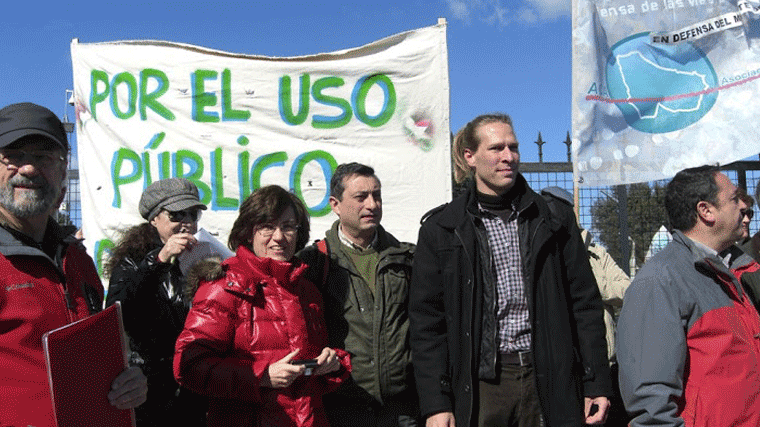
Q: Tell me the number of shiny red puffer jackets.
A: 1